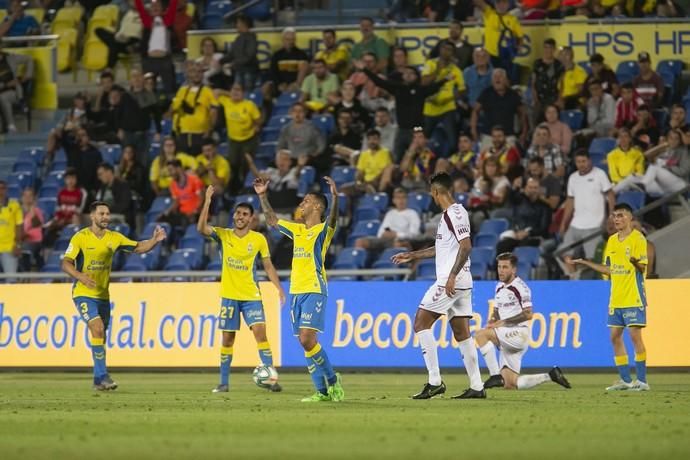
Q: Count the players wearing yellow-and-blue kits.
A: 4